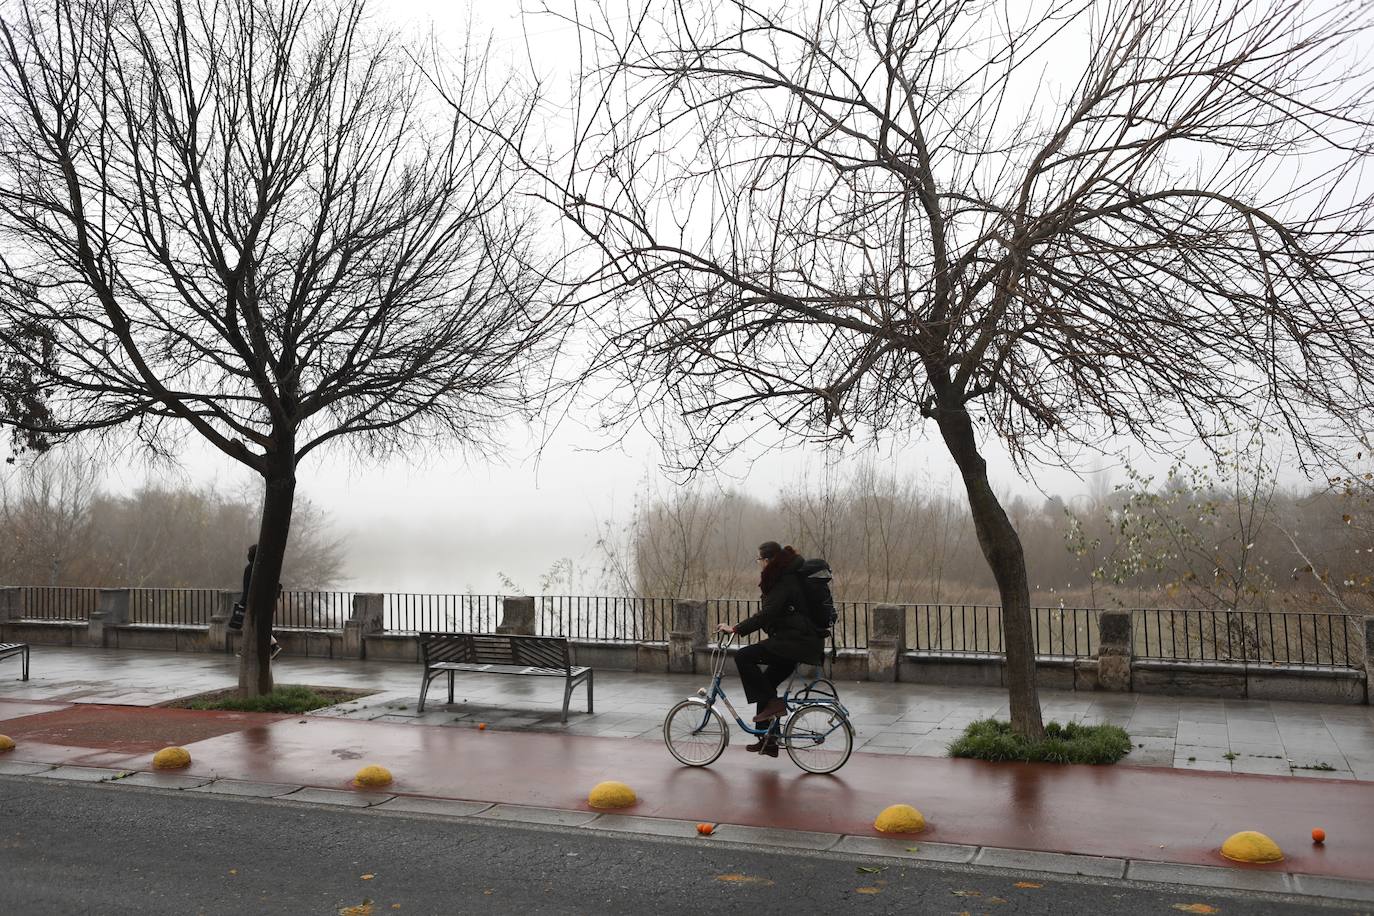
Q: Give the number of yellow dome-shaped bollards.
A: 6